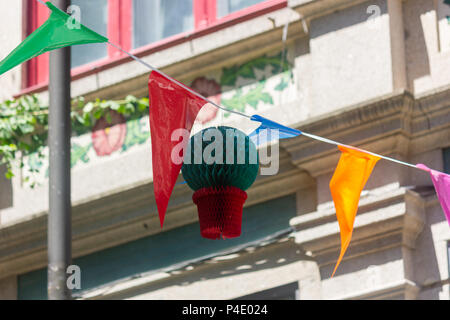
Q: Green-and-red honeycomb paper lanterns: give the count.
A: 1